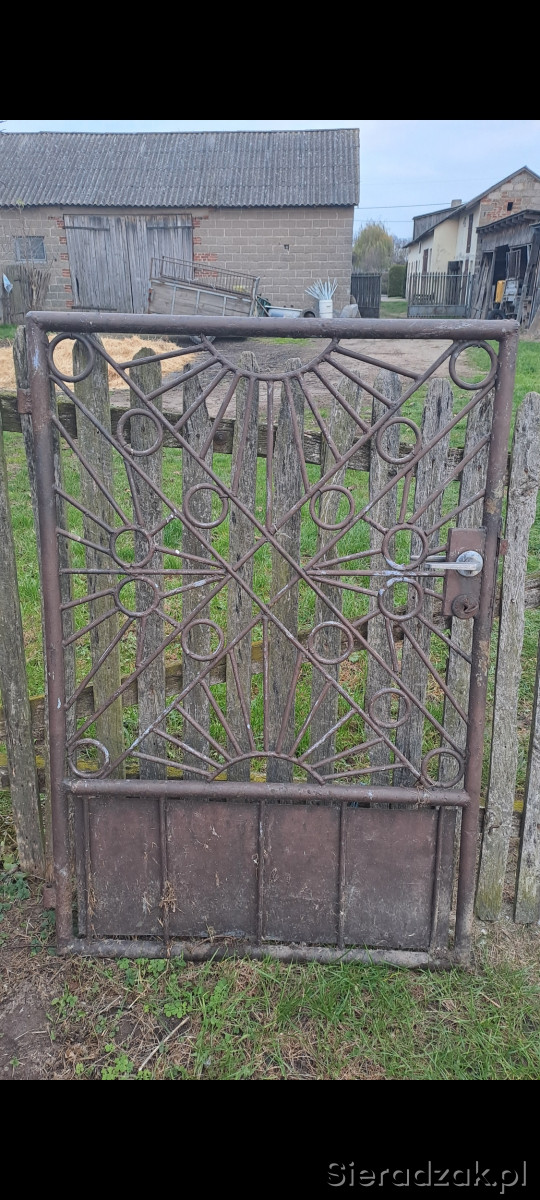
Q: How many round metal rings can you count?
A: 15